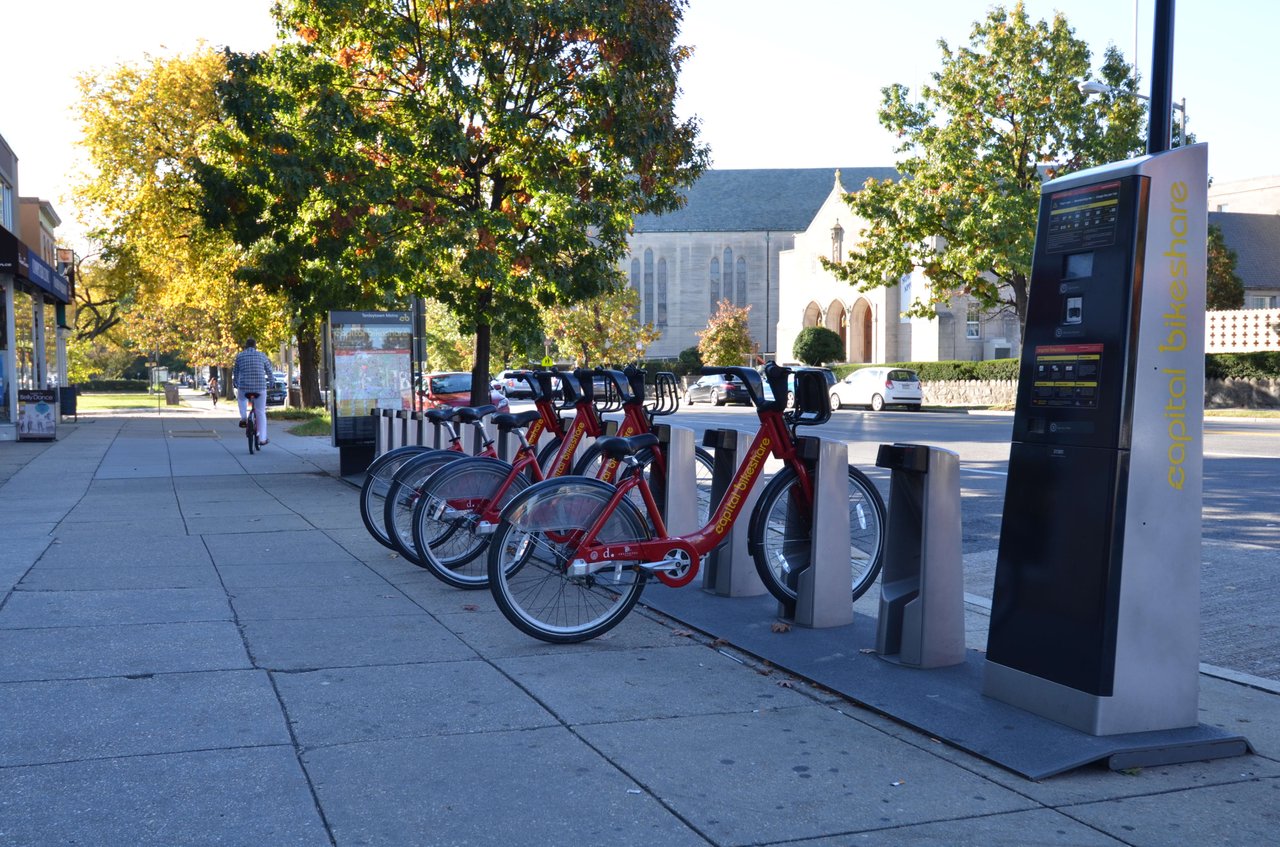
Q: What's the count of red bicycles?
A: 4